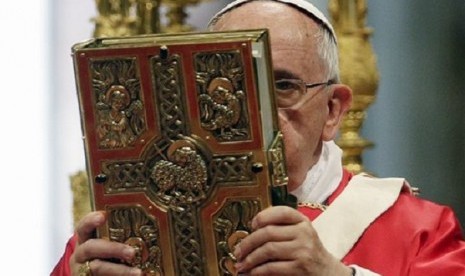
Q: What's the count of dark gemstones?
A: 3